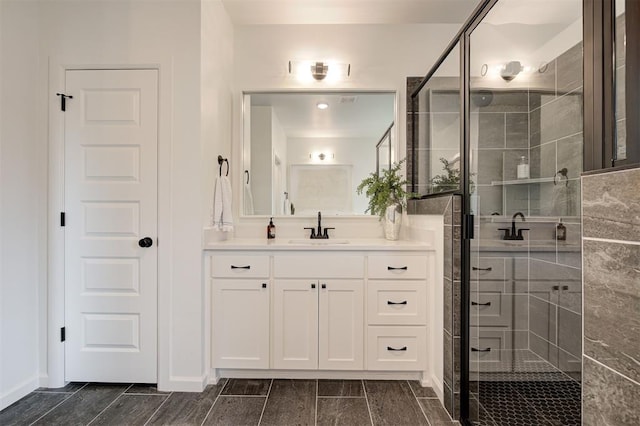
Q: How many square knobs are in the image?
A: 3